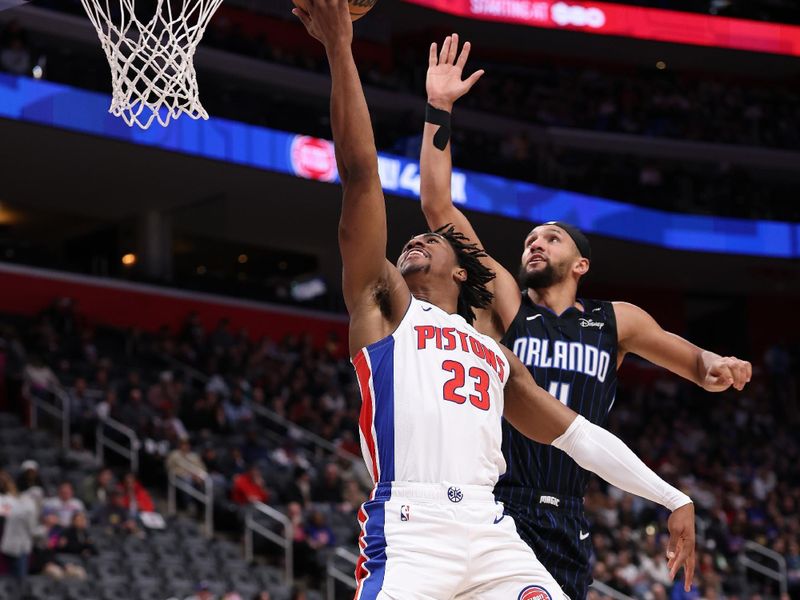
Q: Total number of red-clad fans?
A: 2